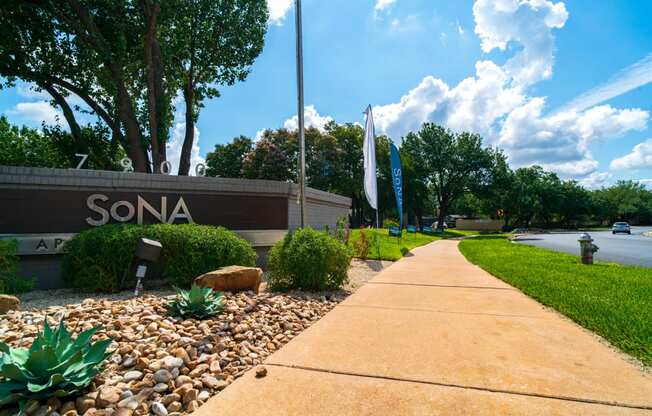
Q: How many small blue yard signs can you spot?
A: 4